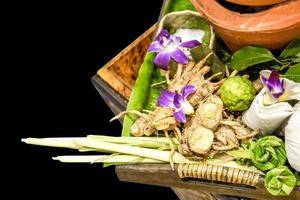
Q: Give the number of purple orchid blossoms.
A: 3